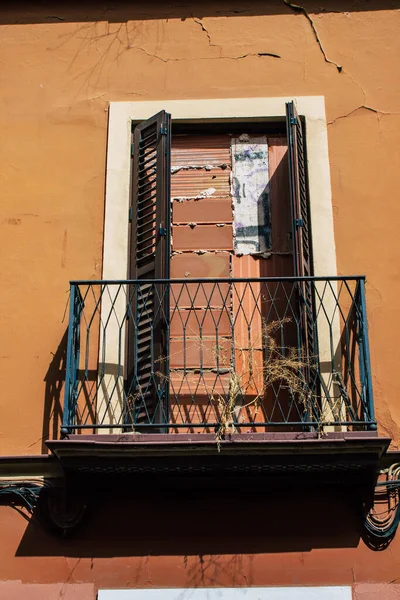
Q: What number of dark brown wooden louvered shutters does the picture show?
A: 2